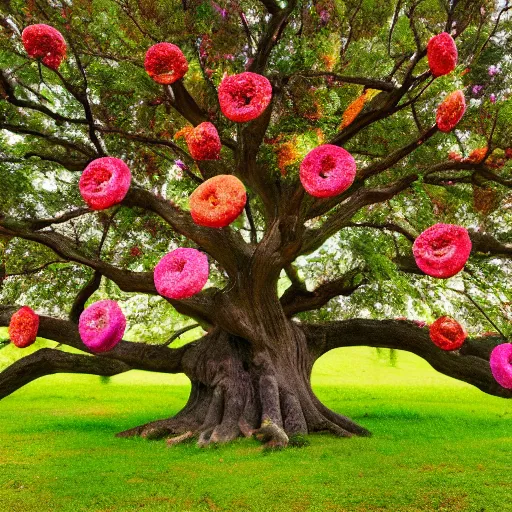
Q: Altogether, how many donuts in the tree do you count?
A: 15